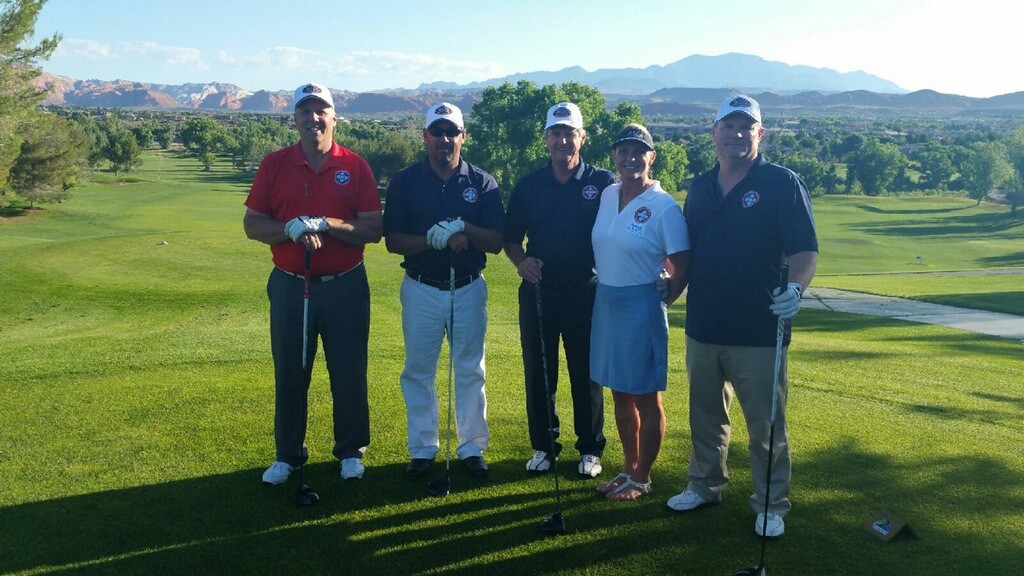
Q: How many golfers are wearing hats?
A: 5